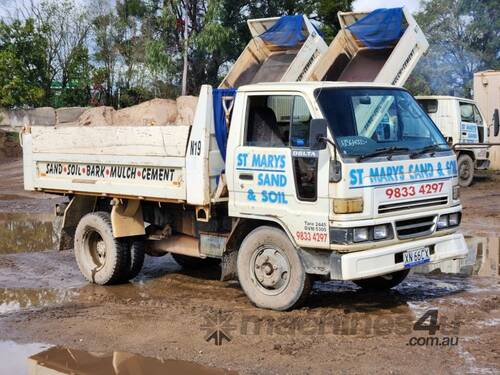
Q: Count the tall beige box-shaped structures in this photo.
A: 1